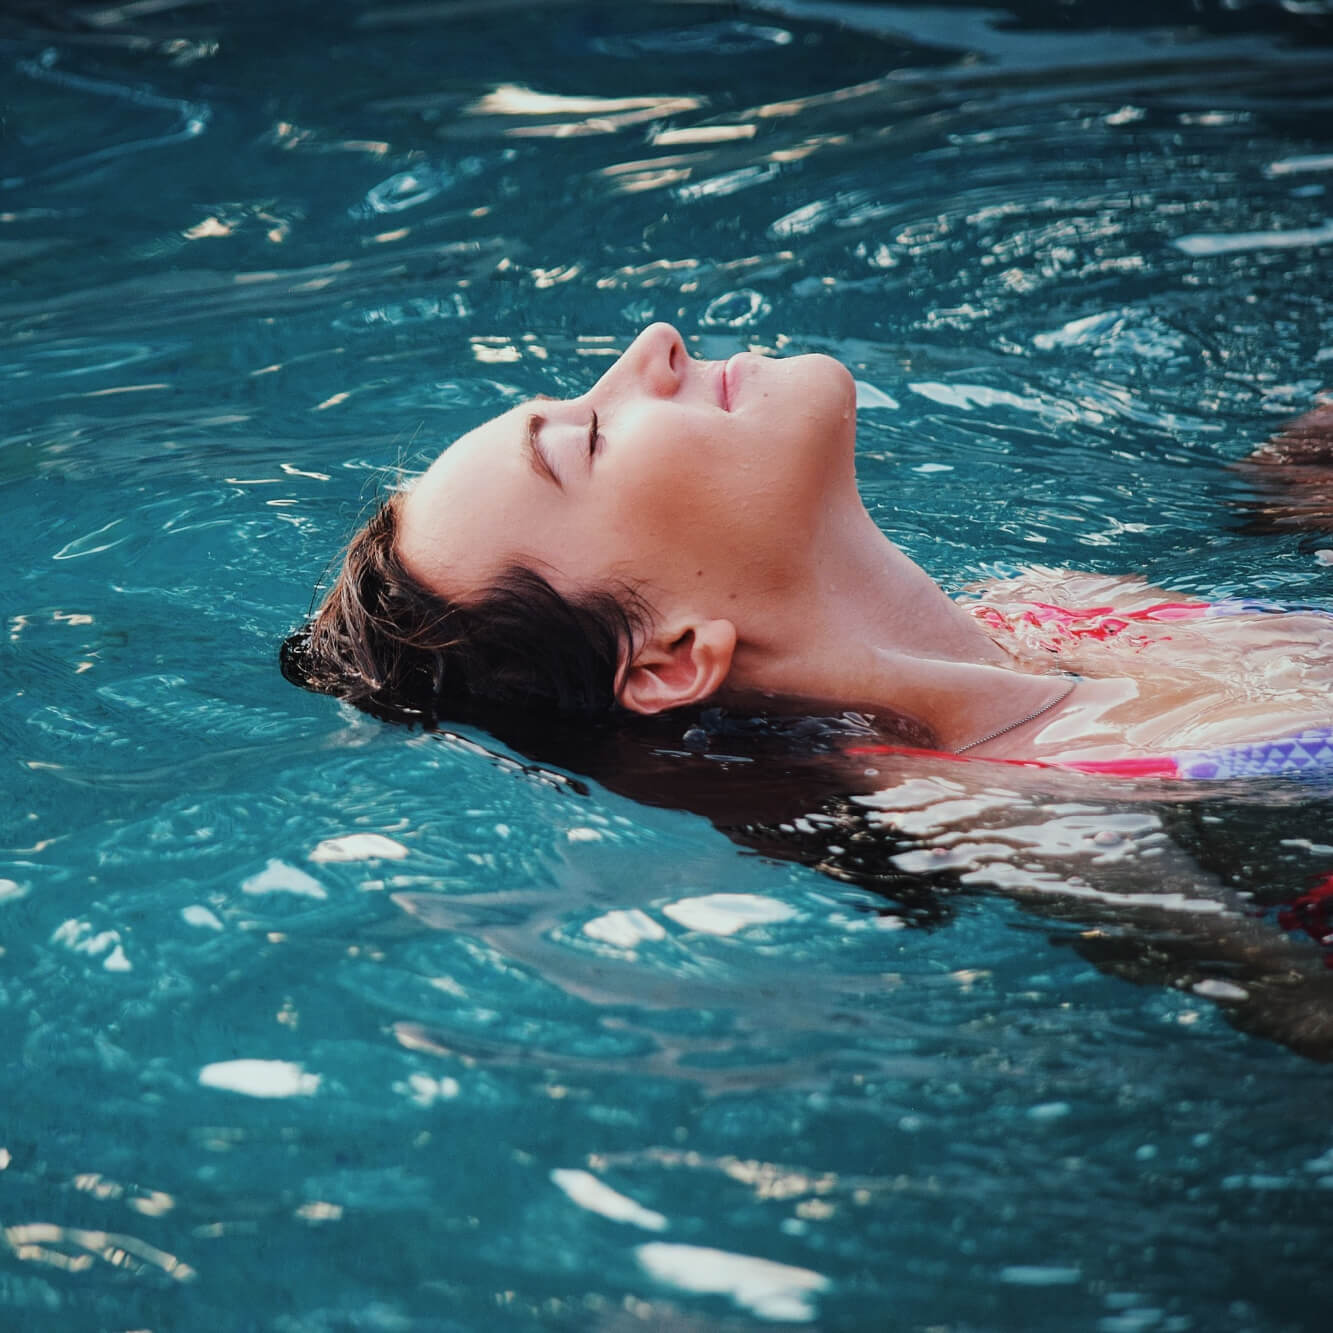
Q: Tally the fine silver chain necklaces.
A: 1